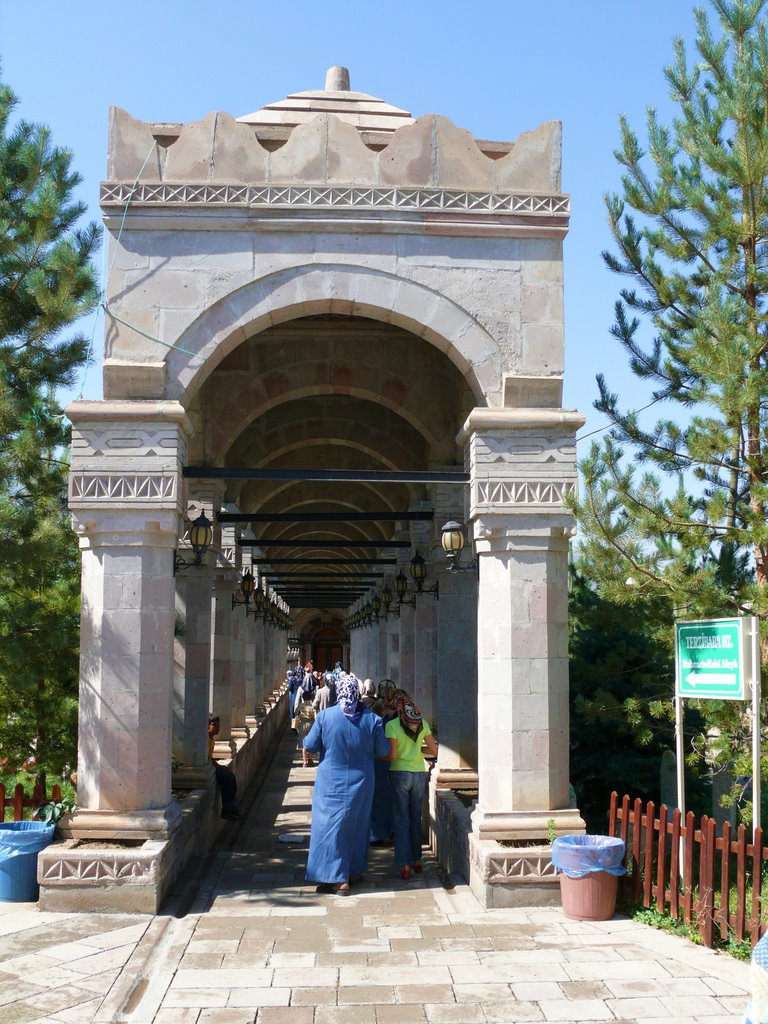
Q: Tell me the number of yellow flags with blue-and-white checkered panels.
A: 0